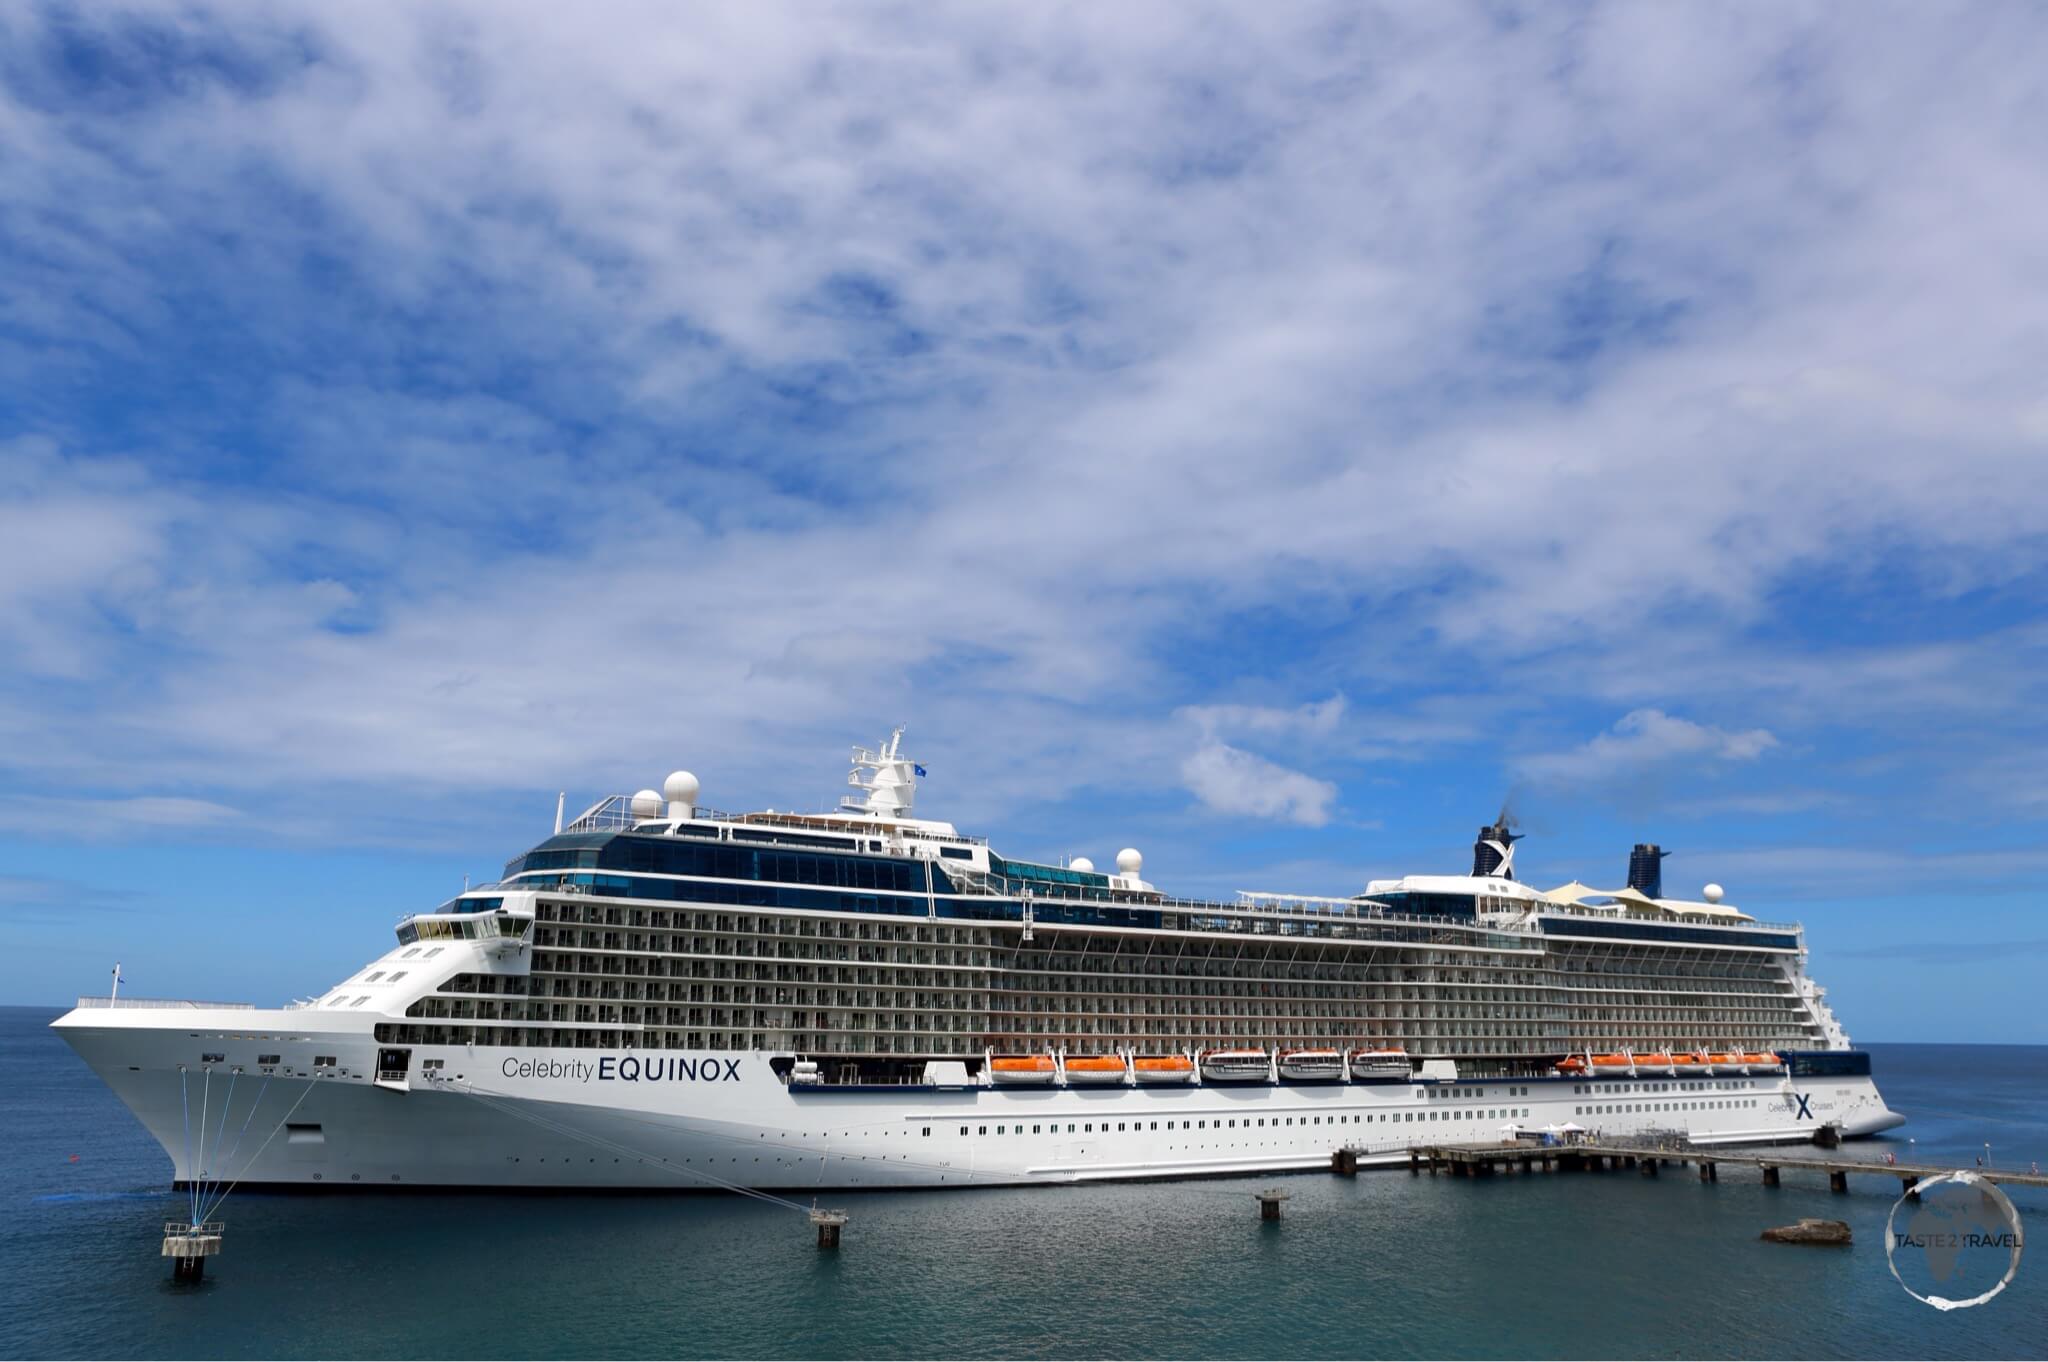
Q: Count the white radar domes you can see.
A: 5